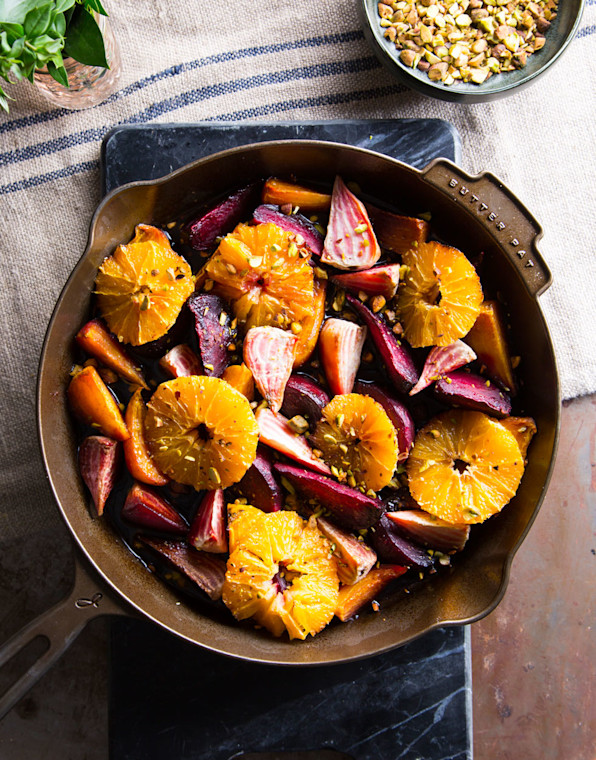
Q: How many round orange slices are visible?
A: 7